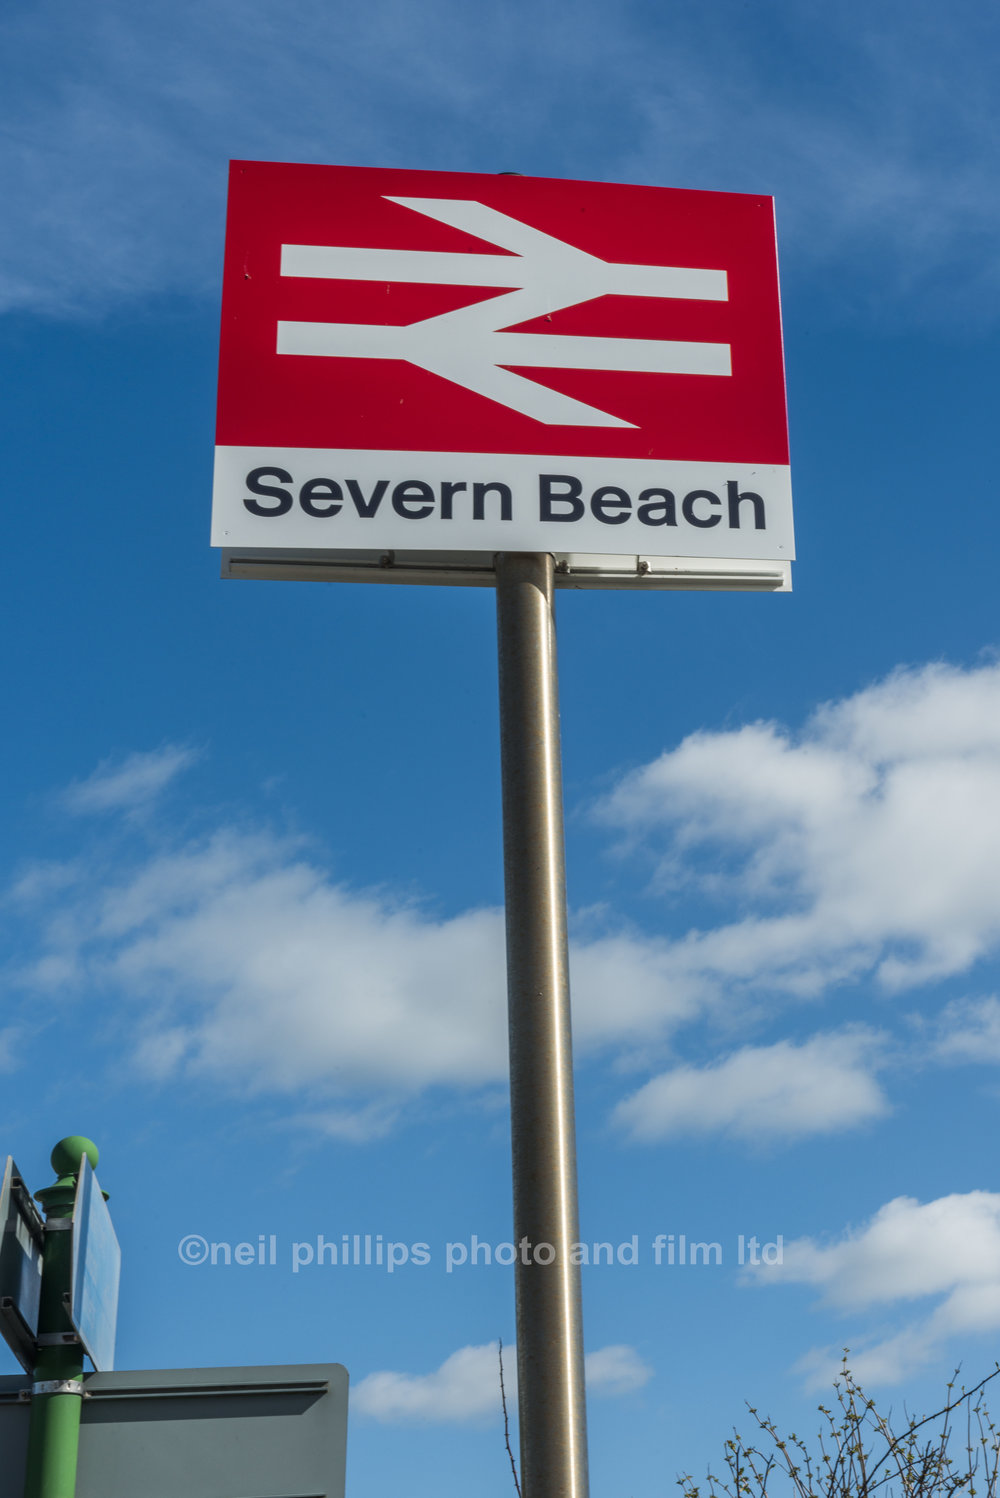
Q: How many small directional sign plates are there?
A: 2